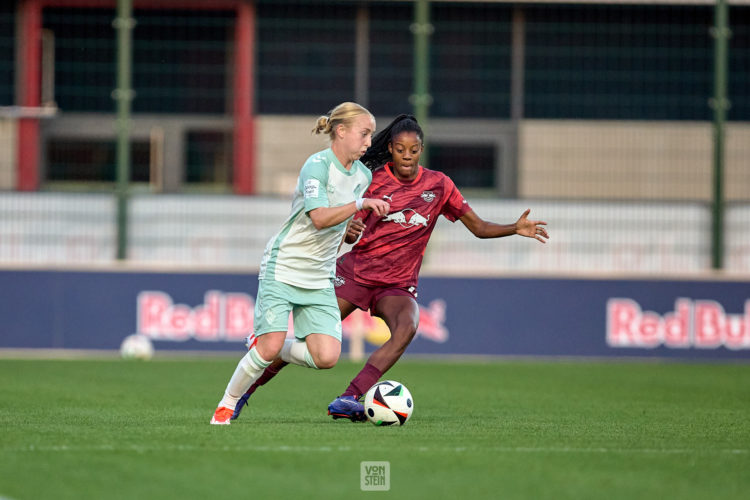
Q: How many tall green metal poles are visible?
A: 3